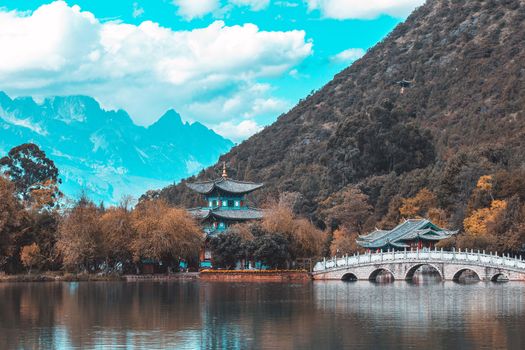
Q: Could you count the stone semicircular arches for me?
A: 5